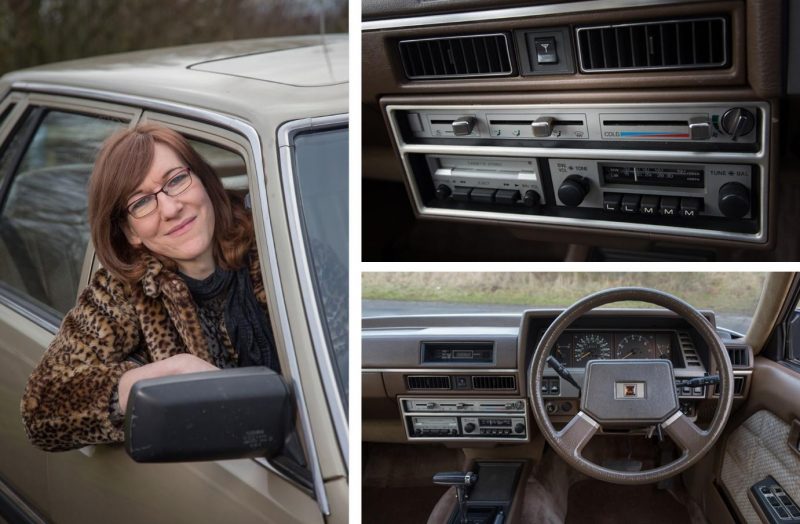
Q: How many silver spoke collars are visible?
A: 2